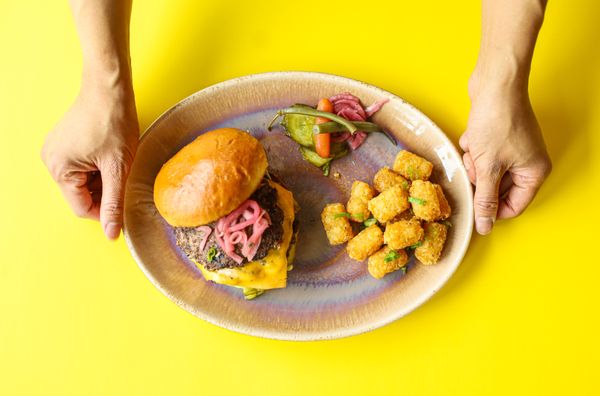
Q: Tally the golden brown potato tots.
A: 11